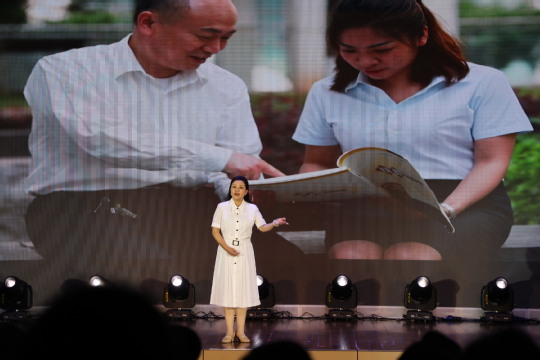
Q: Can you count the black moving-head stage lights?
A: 7